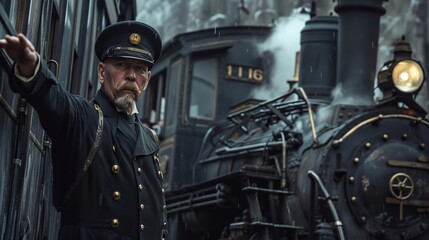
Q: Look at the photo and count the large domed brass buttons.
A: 3